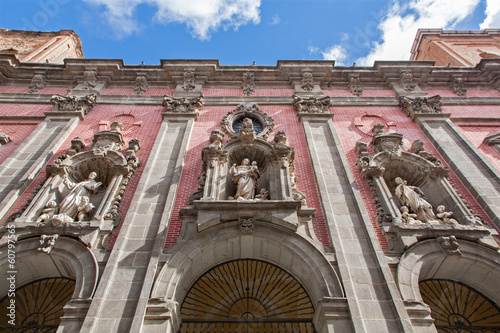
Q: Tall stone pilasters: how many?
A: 4